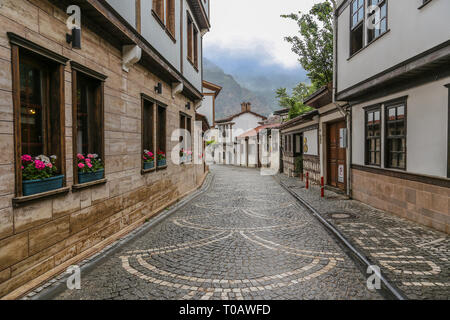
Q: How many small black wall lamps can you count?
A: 3